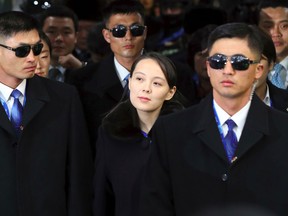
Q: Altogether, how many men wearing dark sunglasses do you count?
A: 3